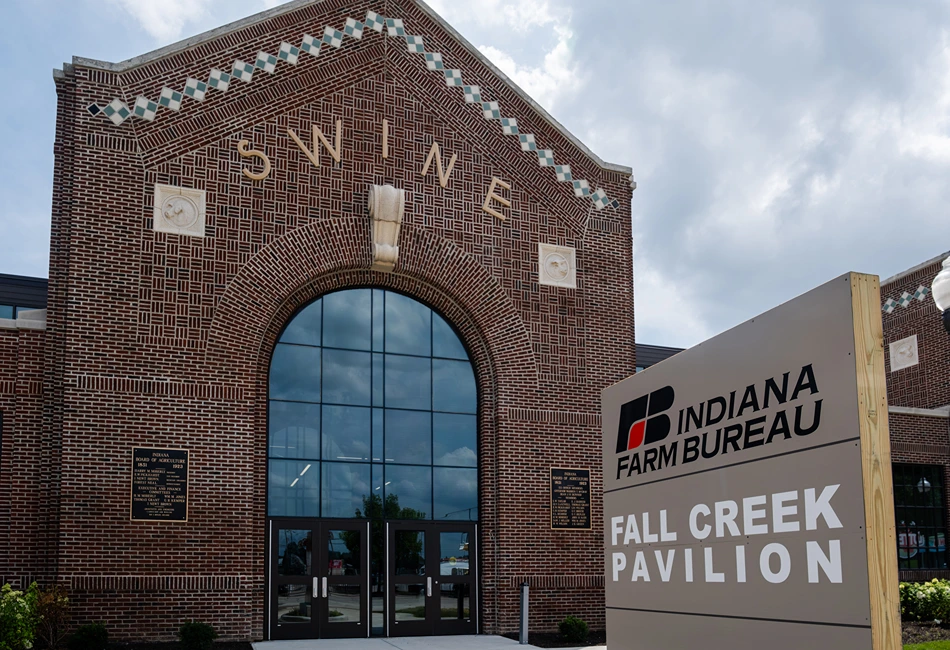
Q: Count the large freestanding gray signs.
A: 1